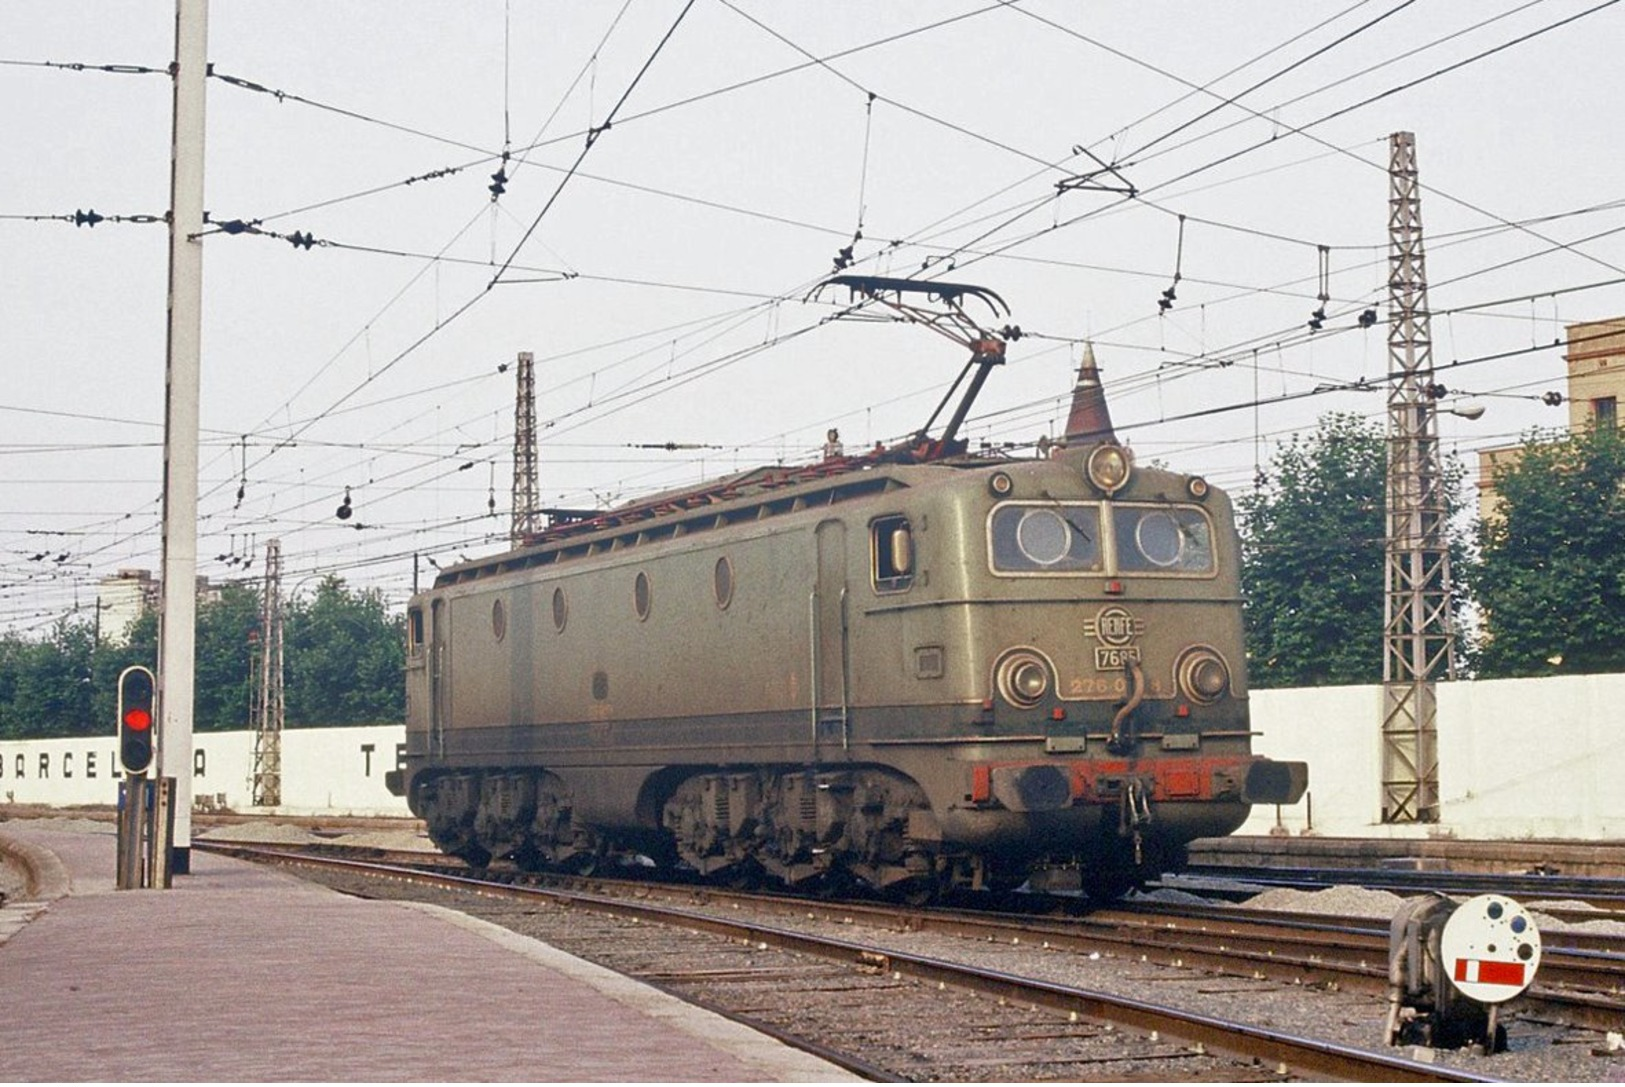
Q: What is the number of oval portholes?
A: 4